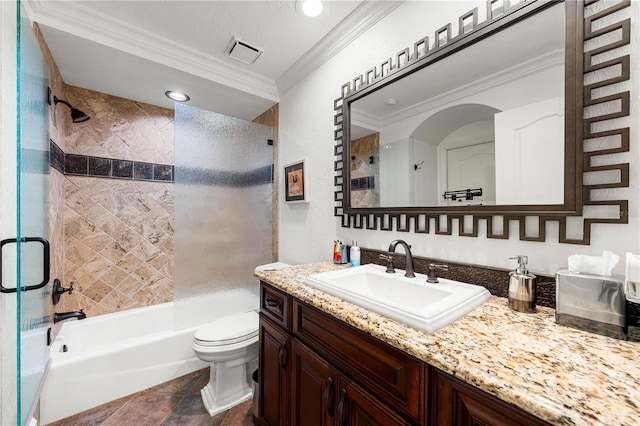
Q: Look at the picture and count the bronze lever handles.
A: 2